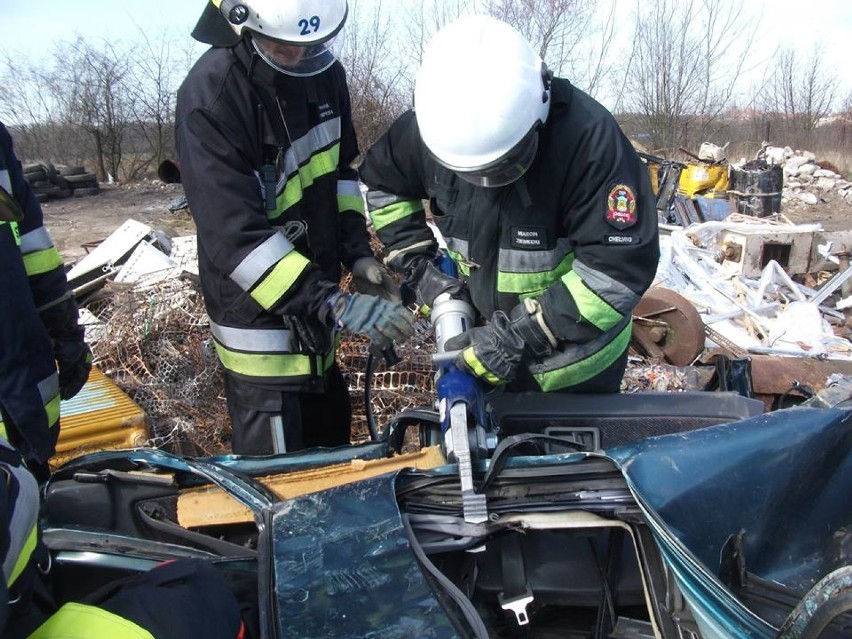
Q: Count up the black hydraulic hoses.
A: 1